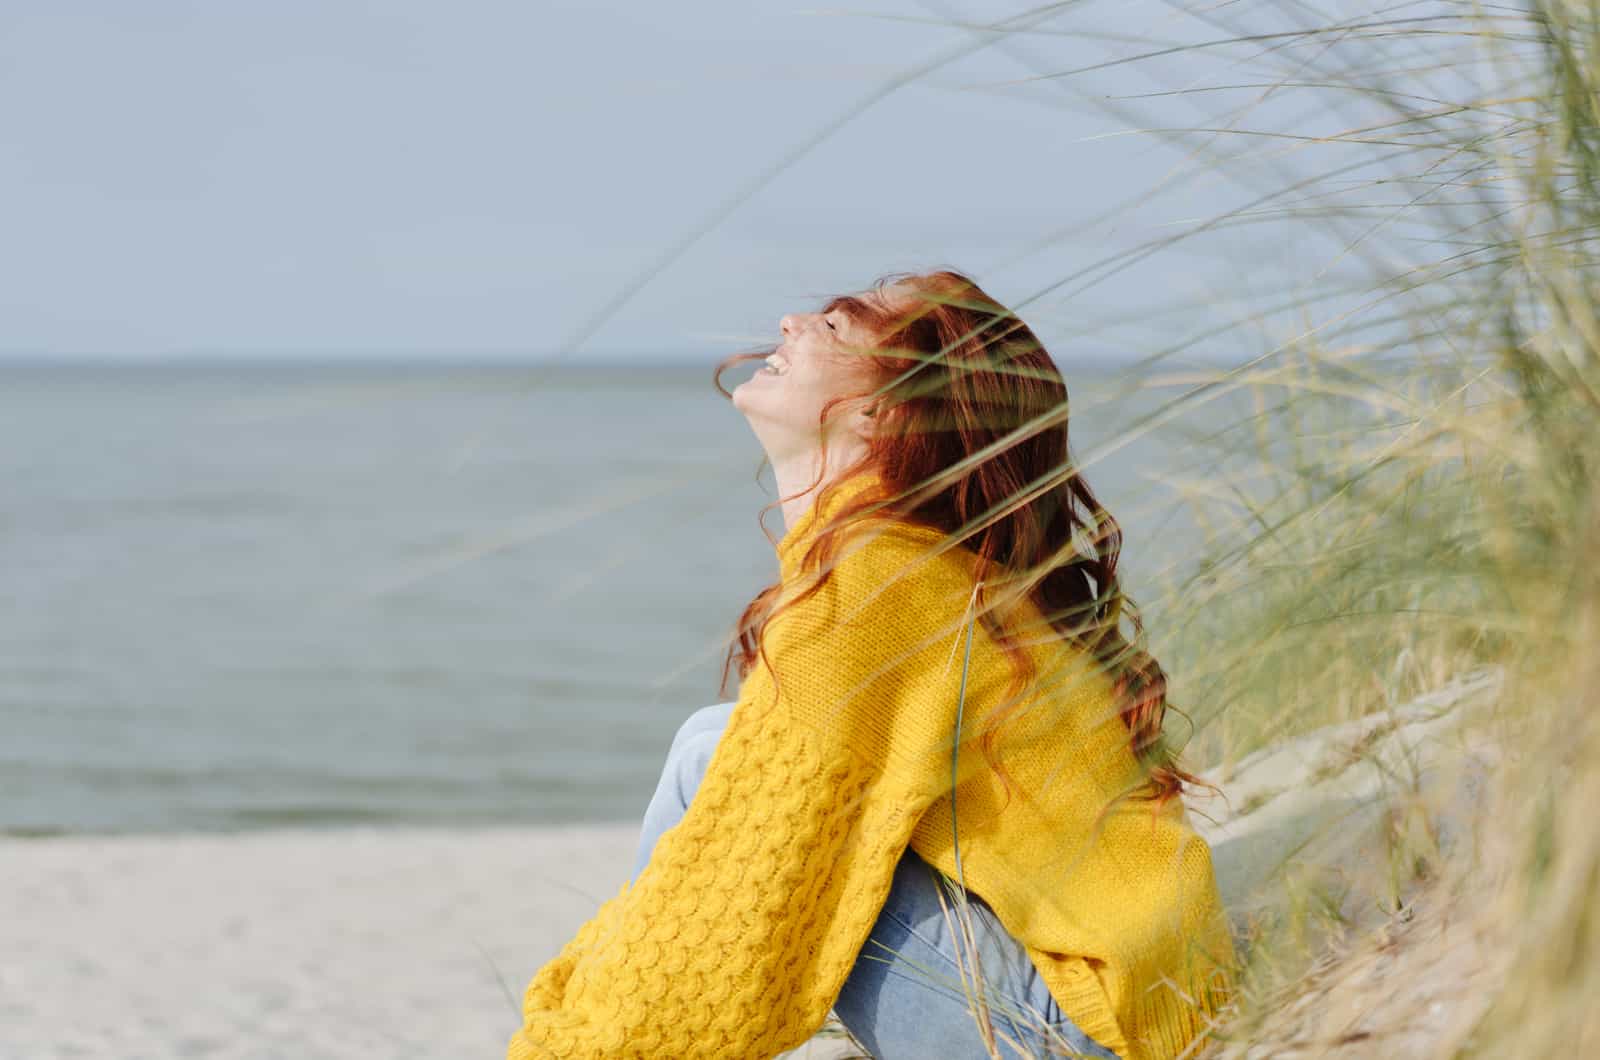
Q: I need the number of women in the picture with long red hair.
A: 1